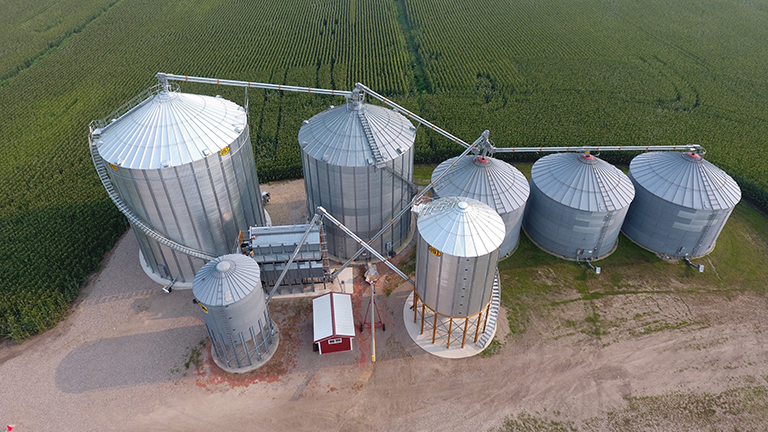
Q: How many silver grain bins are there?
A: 7